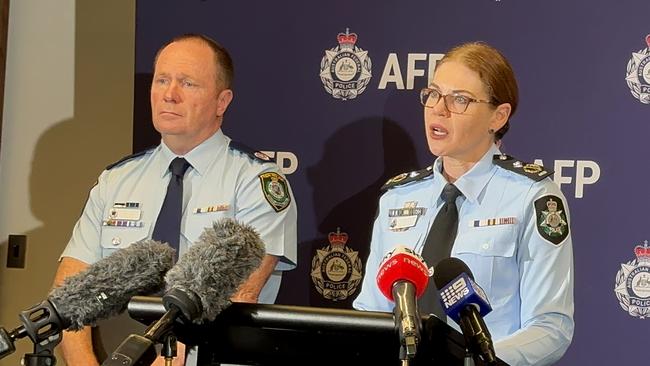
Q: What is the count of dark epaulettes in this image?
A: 4